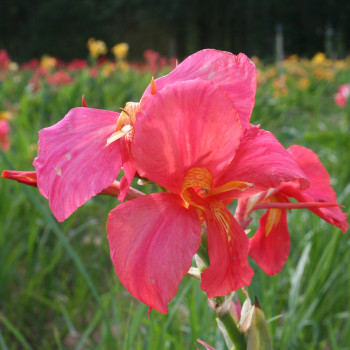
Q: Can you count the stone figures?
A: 0